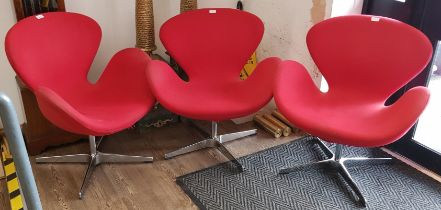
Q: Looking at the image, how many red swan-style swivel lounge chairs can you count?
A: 3